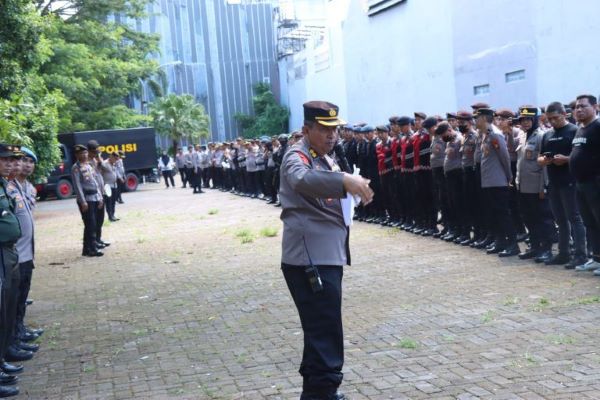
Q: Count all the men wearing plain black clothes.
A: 2